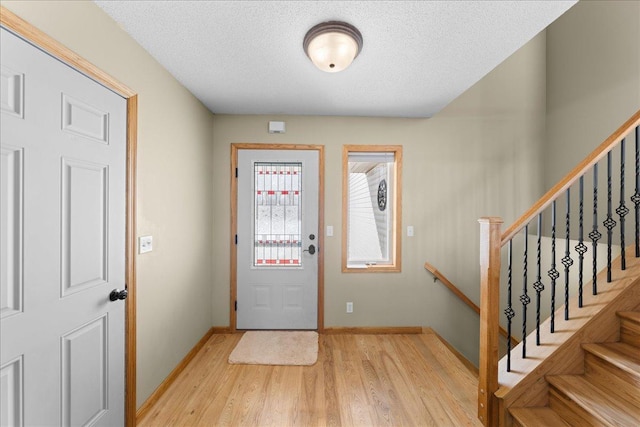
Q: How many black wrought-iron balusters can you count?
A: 10